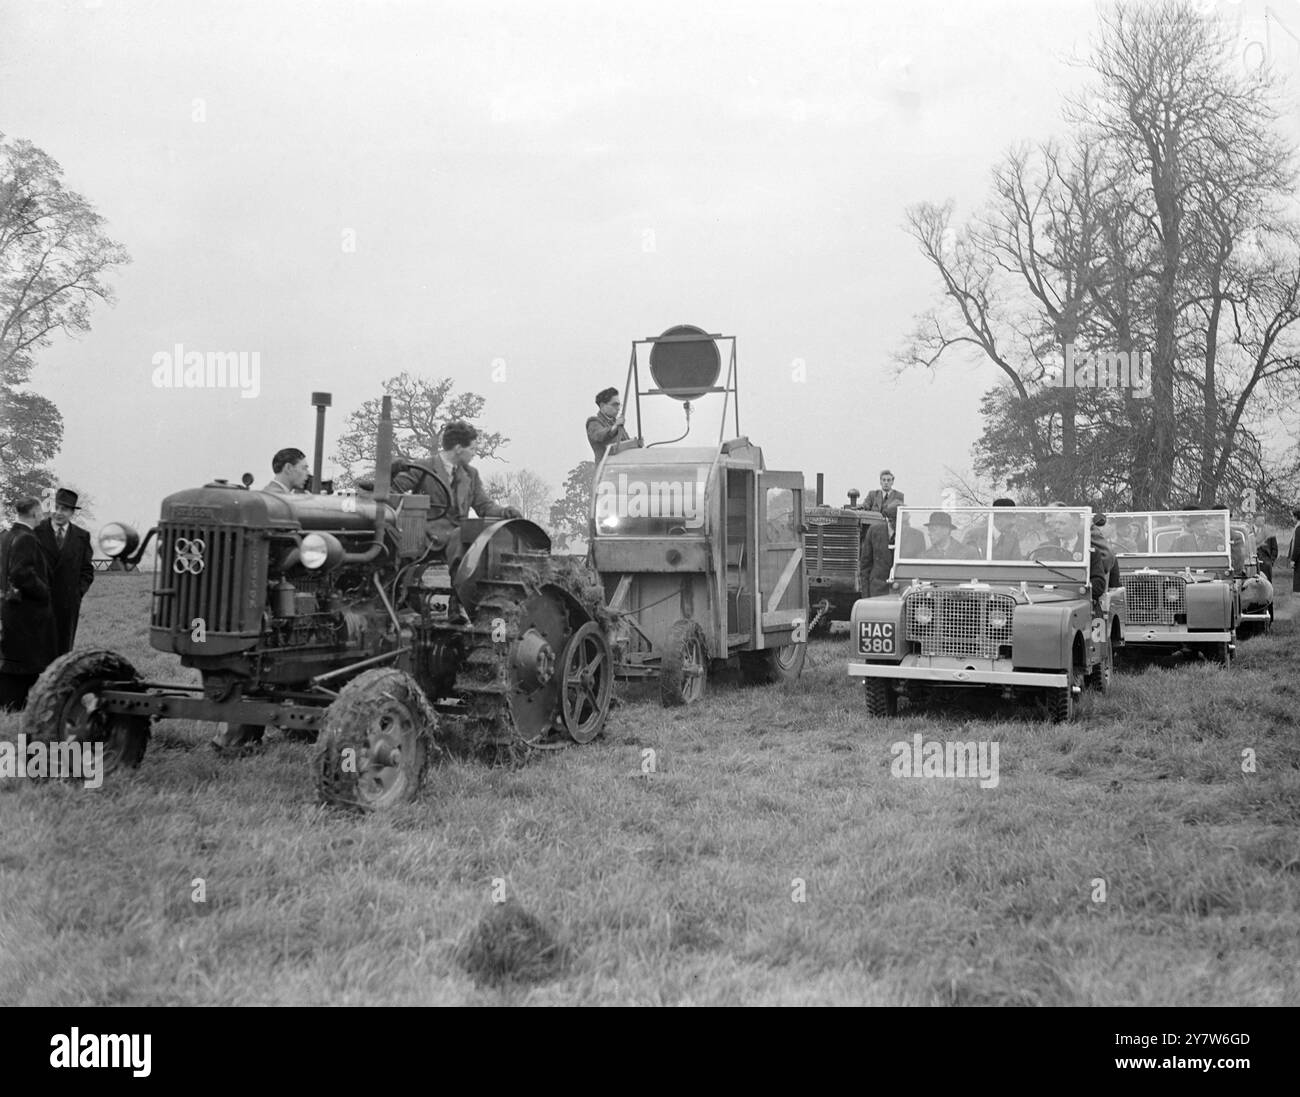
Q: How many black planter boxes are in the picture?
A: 0